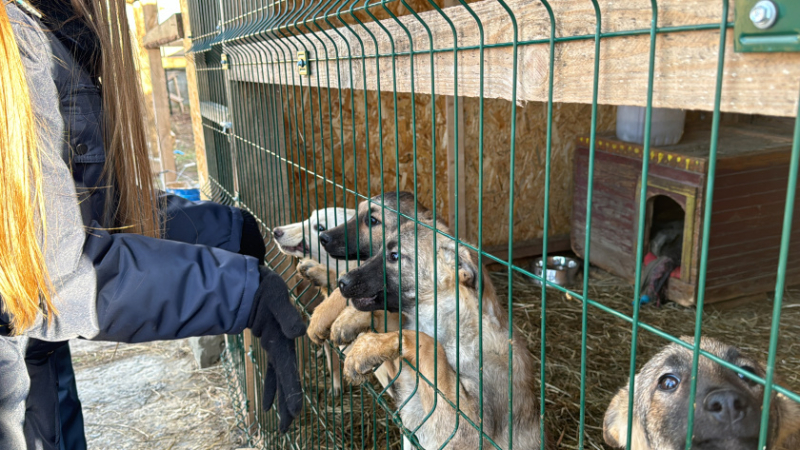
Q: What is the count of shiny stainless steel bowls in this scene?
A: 1